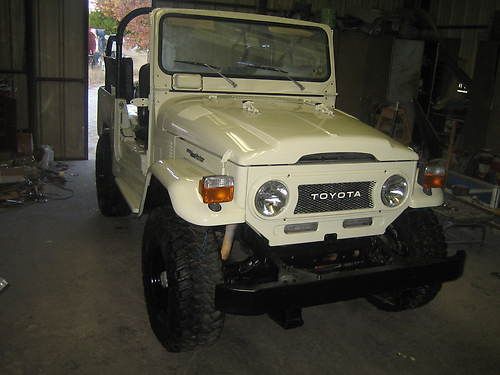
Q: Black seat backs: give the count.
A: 2